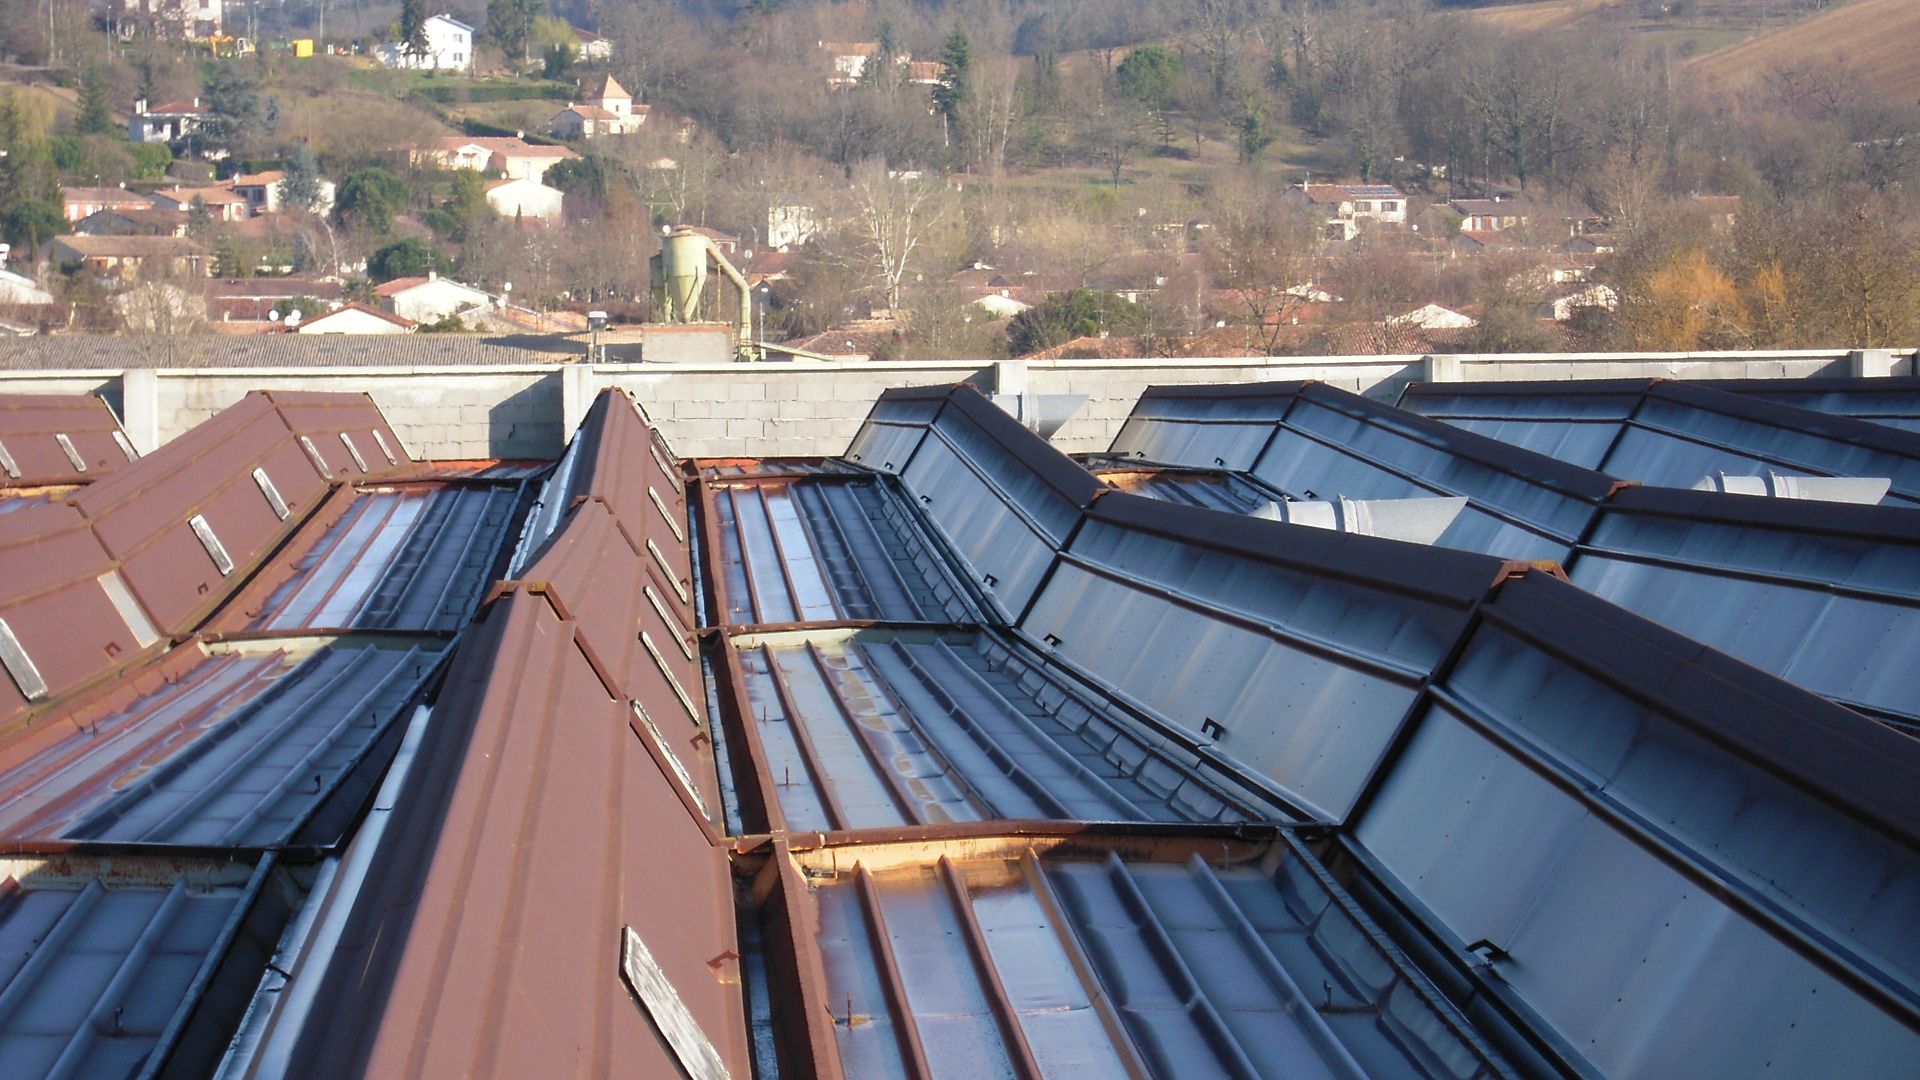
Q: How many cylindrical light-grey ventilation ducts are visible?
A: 3